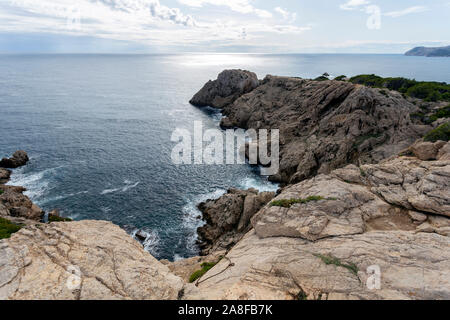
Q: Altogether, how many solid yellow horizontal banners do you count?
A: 0